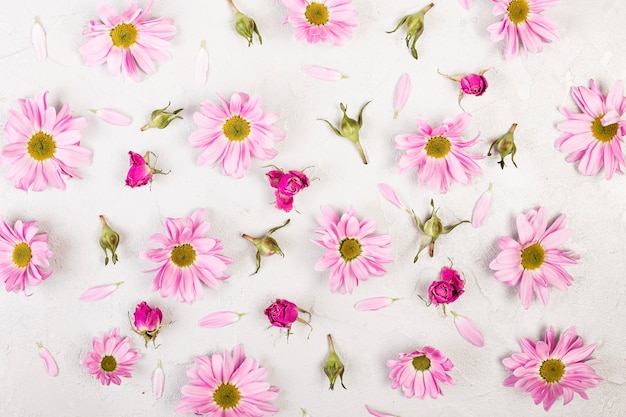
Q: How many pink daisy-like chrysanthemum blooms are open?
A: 15